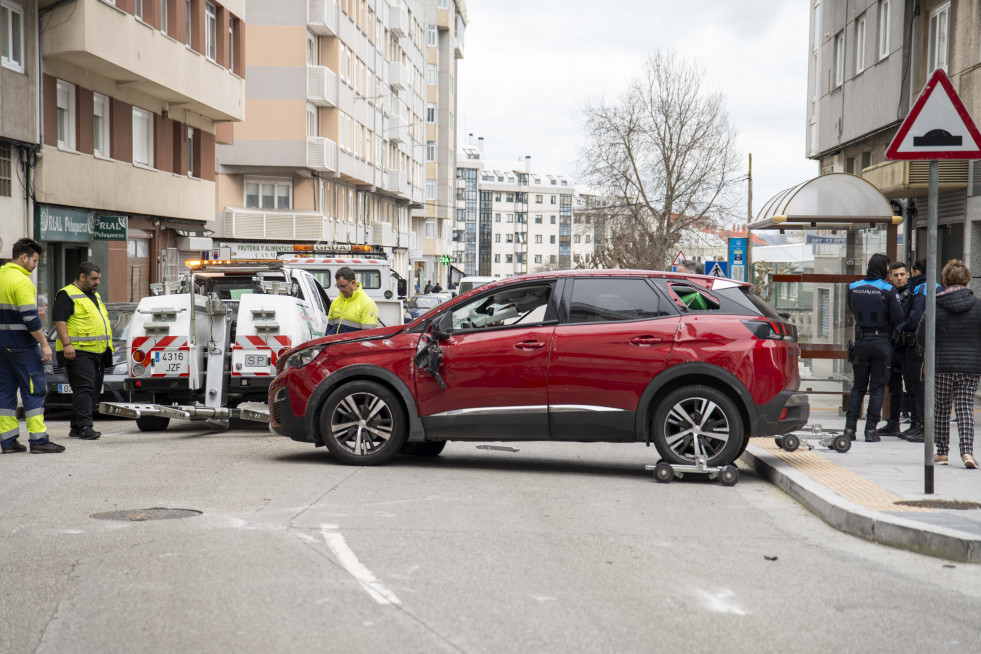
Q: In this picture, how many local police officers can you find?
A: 3